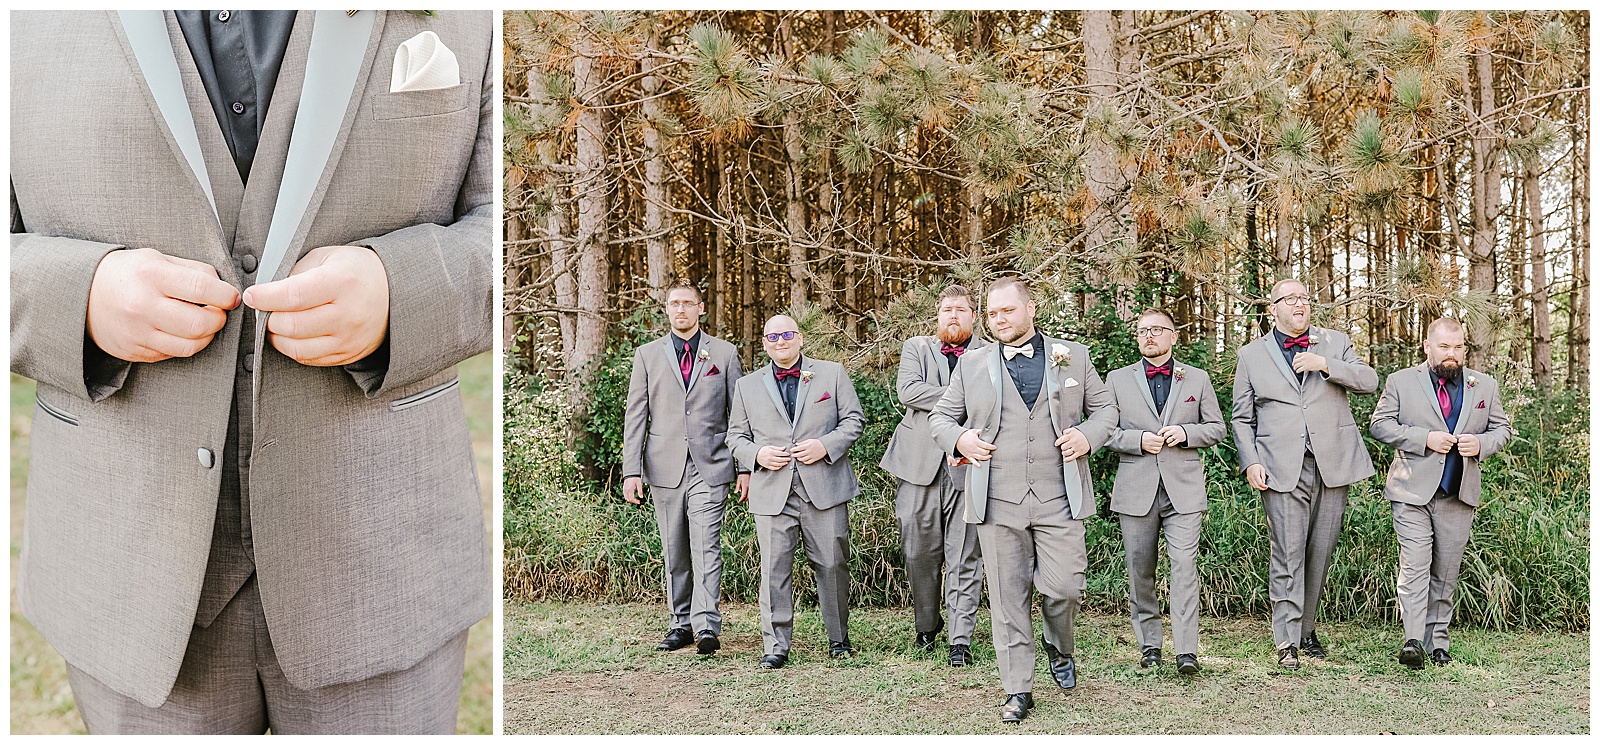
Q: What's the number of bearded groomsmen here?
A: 5